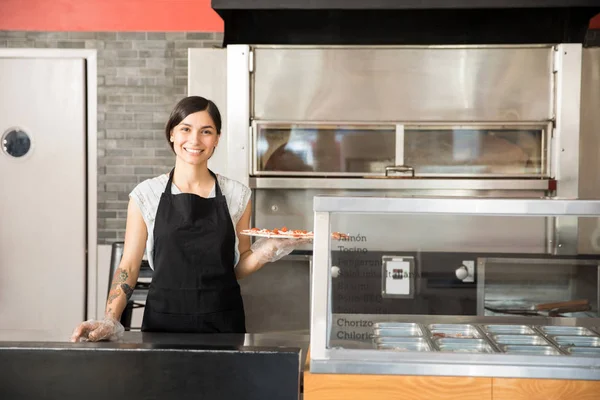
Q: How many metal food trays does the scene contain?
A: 10